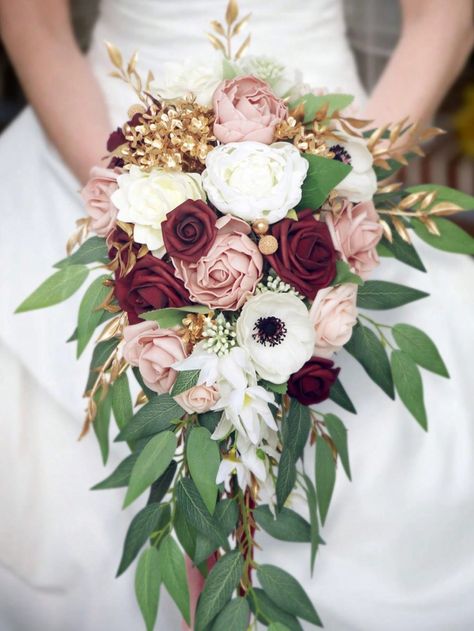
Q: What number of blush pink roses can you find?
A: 7